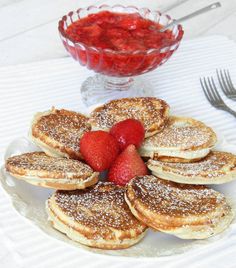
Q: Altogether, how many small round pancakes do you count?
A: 7